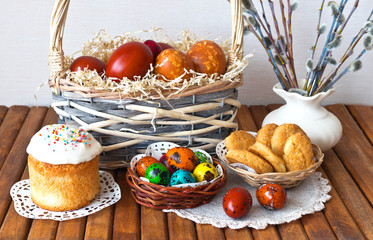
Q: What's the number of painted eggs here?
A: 15